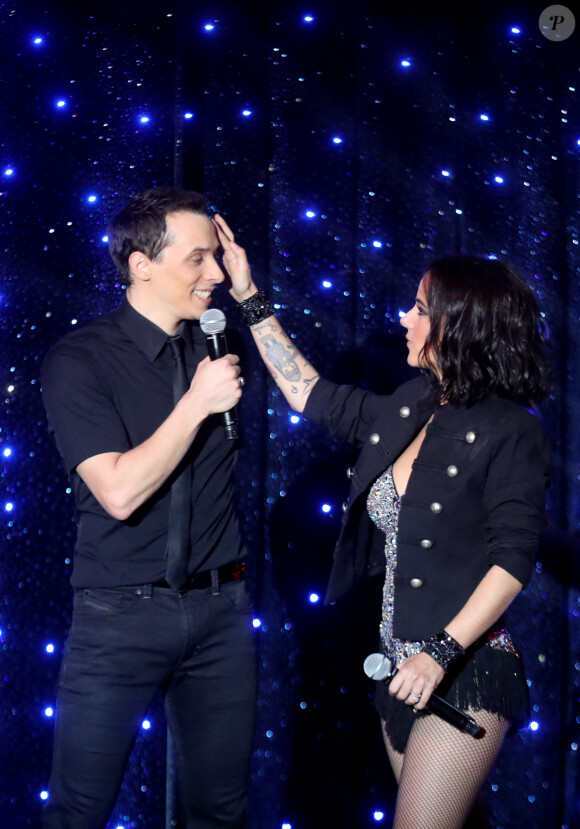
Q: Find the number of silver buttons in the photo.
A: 9